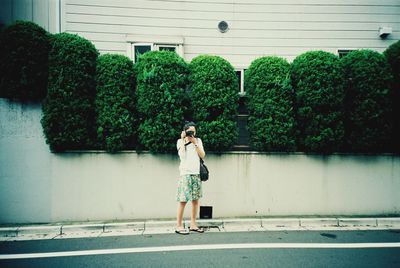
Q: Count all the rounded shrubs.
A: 9